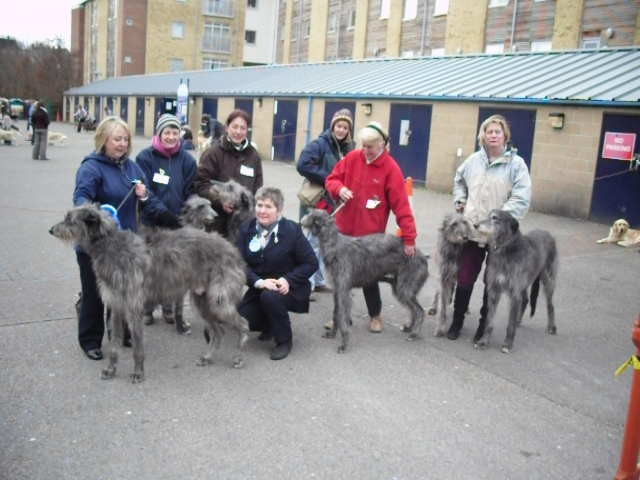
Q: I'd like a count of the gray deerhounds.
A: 6